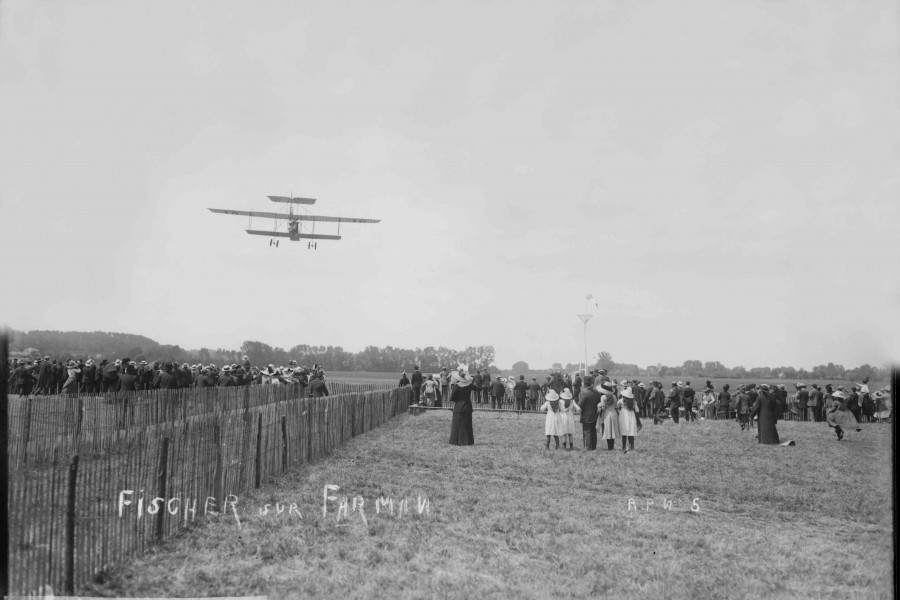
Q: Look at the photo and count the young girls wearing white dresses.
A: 4